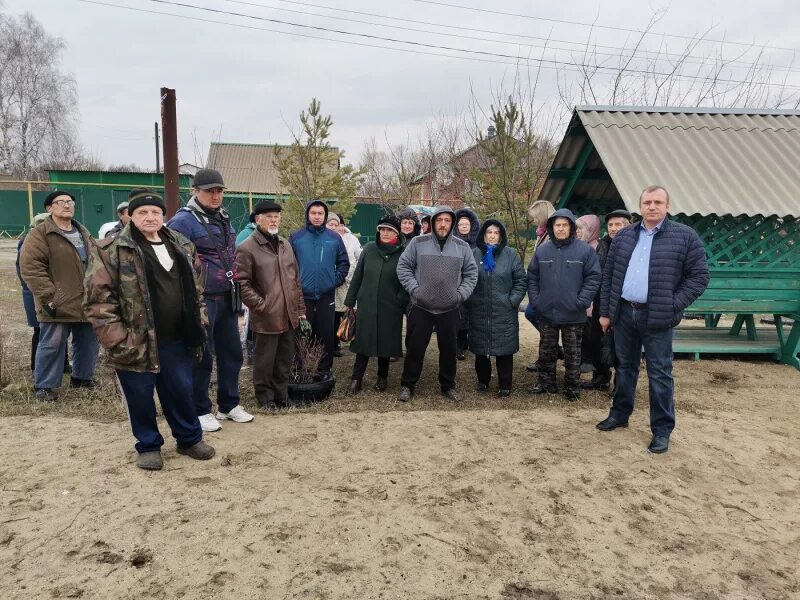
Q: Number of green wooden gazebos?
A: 1